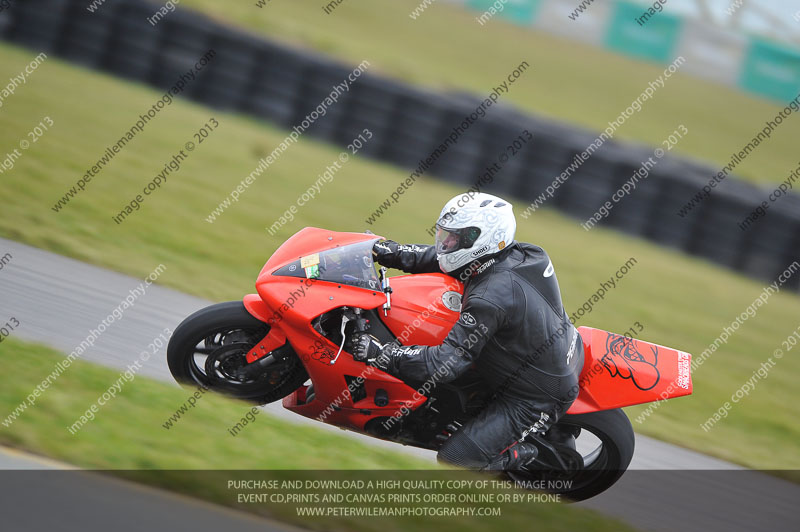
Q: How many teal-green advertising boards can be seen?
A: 3